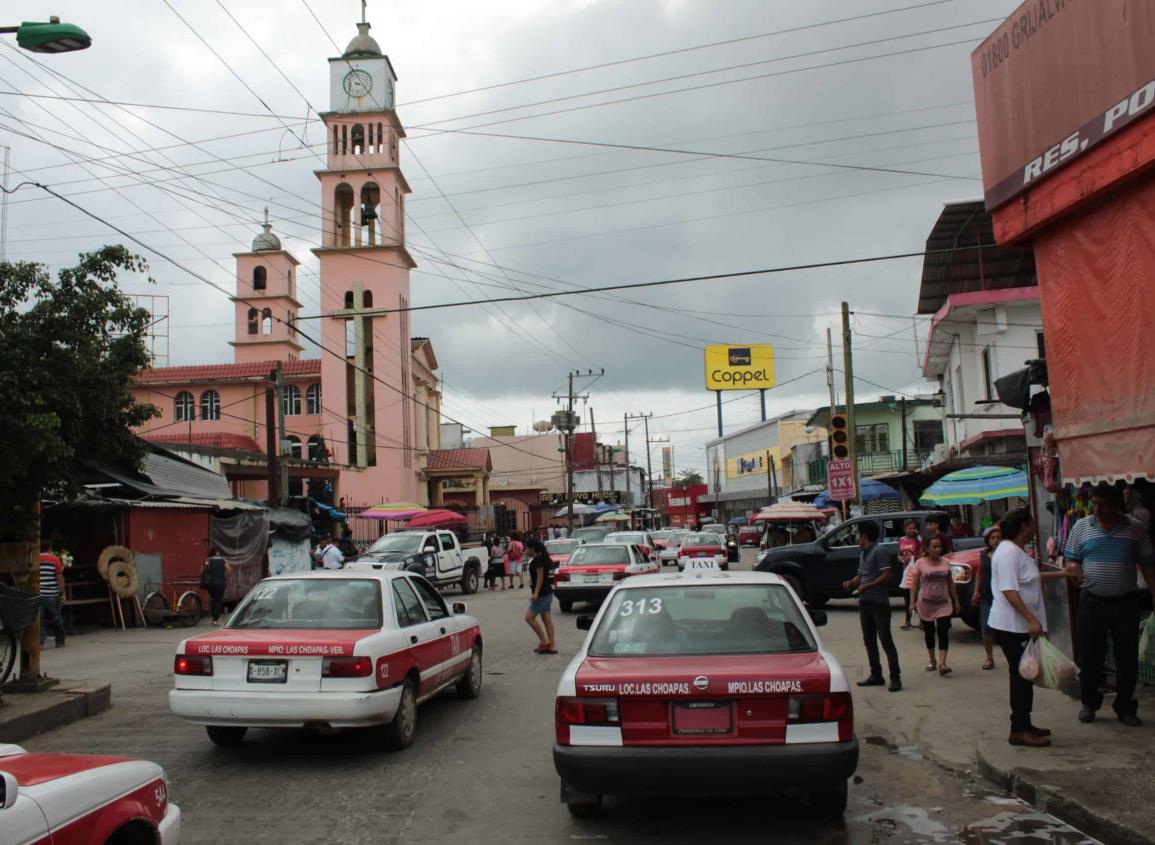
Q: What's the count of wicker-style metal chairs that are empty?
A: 0